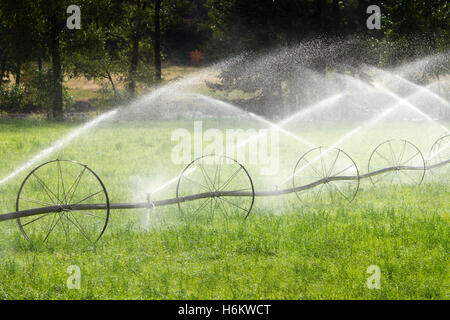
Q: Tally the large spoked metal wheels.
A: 5